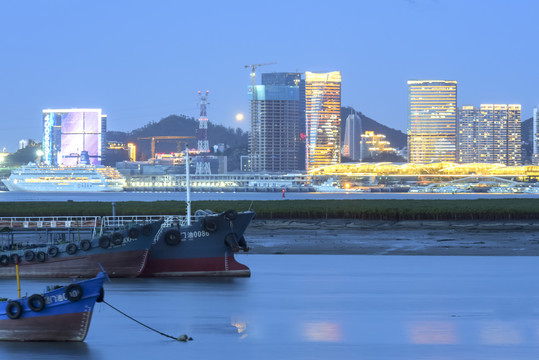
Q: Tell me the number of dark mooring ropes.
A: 1